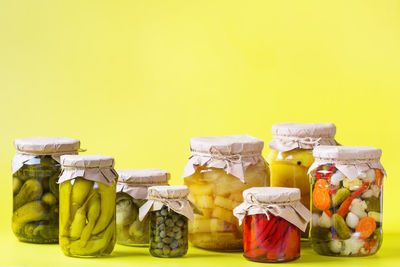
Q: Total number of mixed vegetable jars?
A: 1